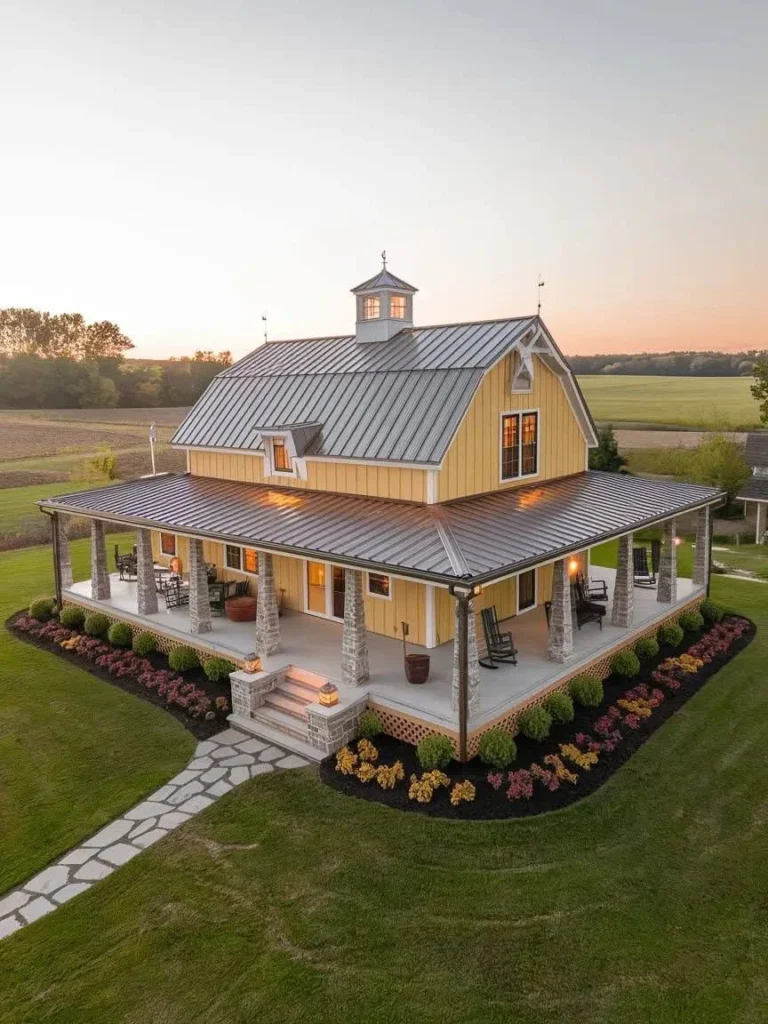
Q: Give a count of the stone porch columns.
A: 11